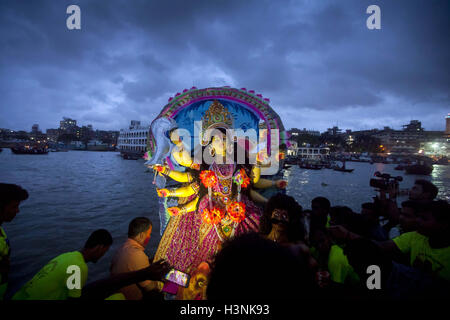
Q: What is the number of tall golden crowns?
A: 1